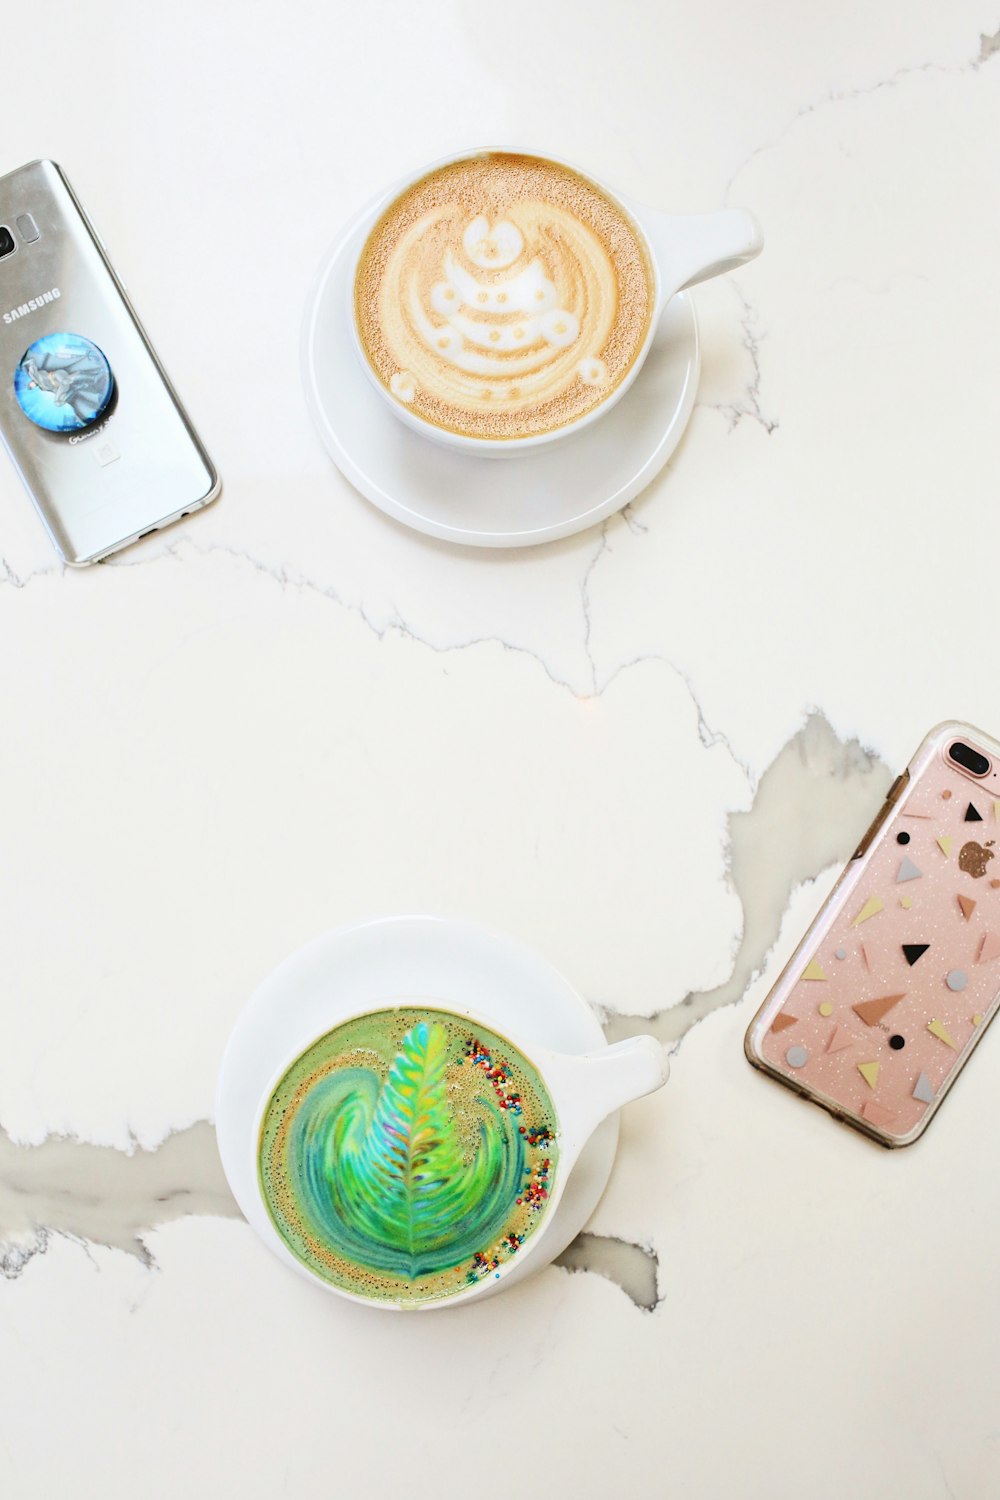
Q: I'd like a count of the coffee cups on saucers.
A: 2